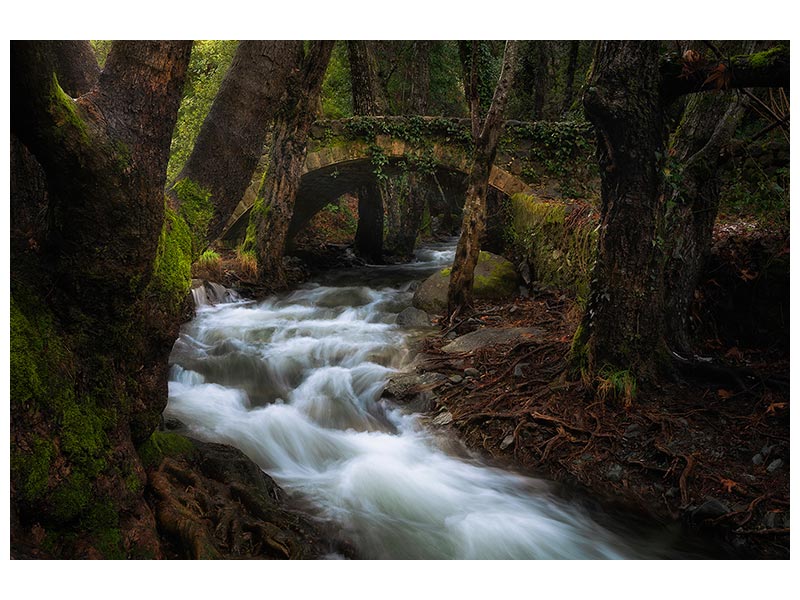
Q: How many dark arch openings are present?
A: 1